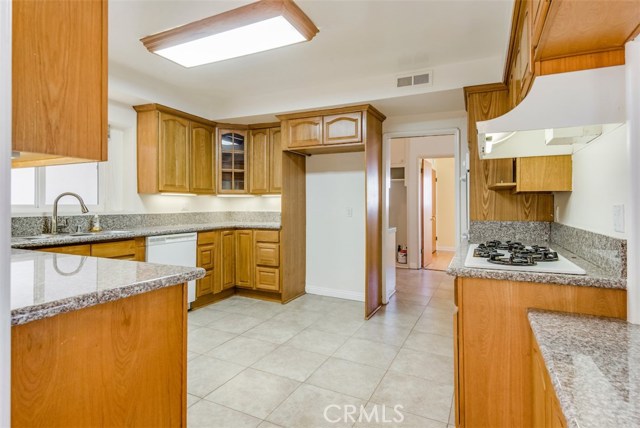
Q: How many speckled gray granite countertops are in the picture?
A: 4